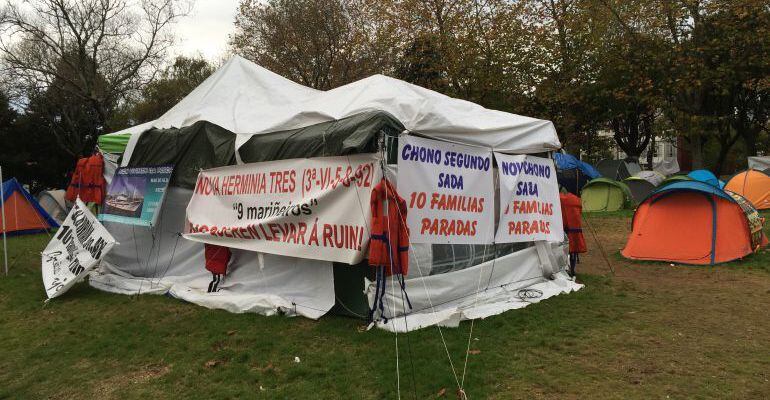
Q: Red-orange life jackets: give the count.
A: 4